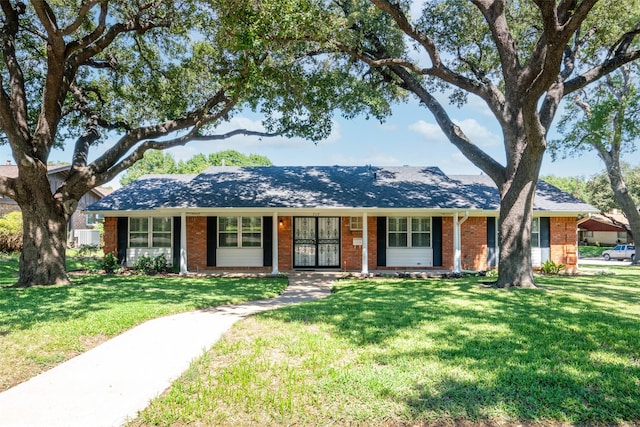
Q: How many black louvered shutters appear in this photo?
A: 8